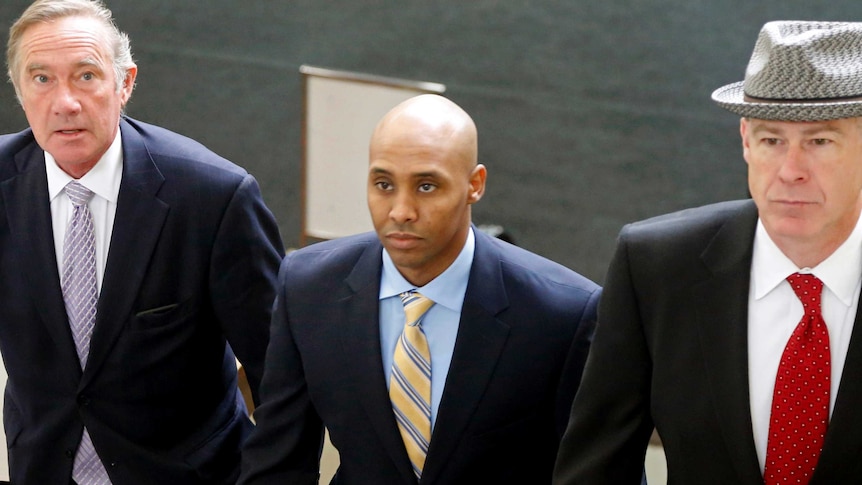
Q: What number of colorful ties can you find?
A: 3